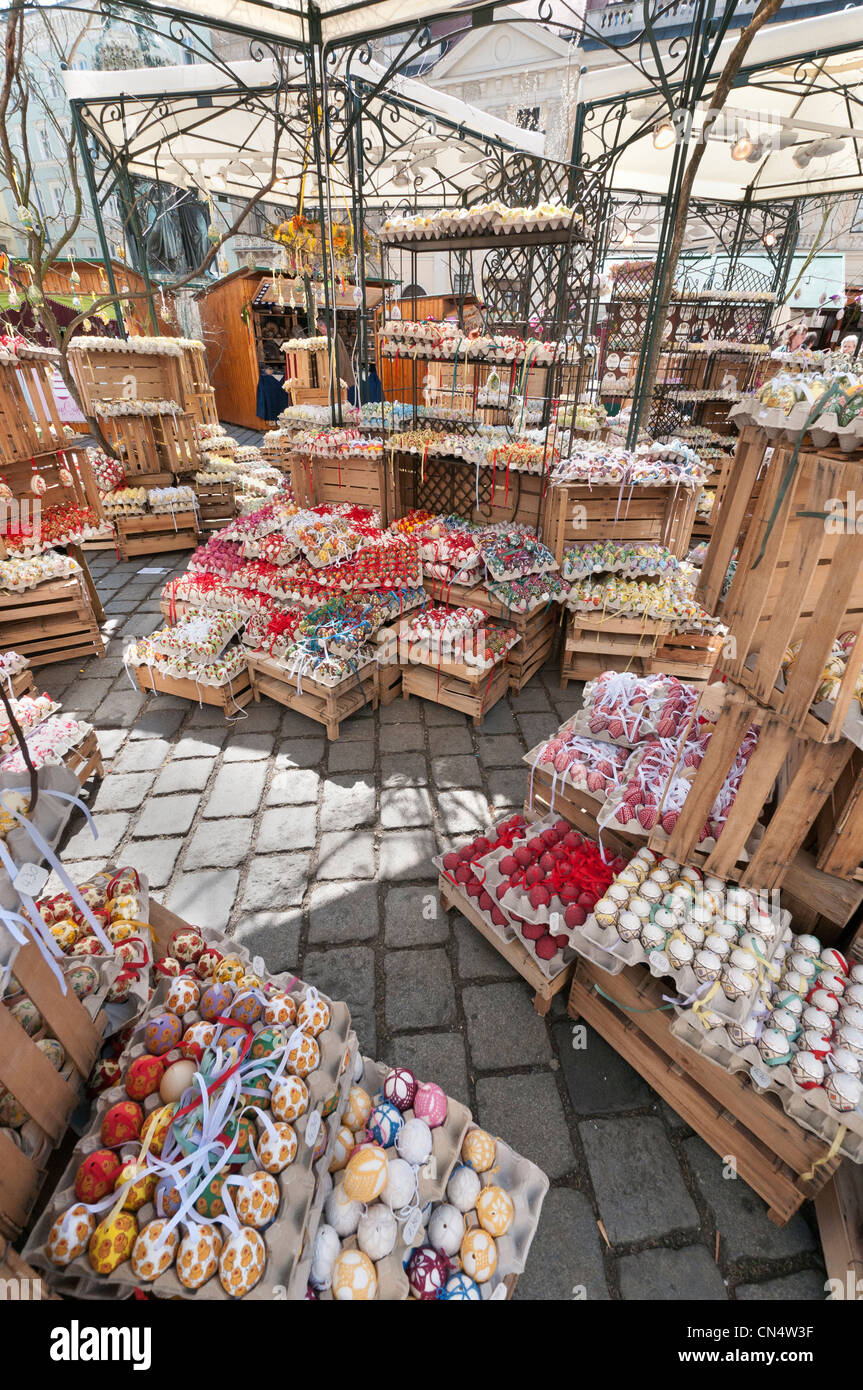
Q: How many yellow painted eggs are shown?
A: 3